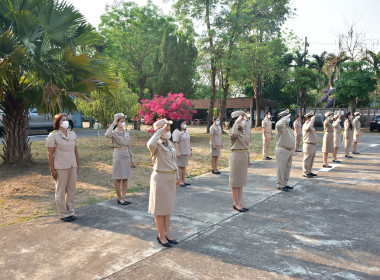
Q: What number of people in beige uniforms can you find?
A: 15